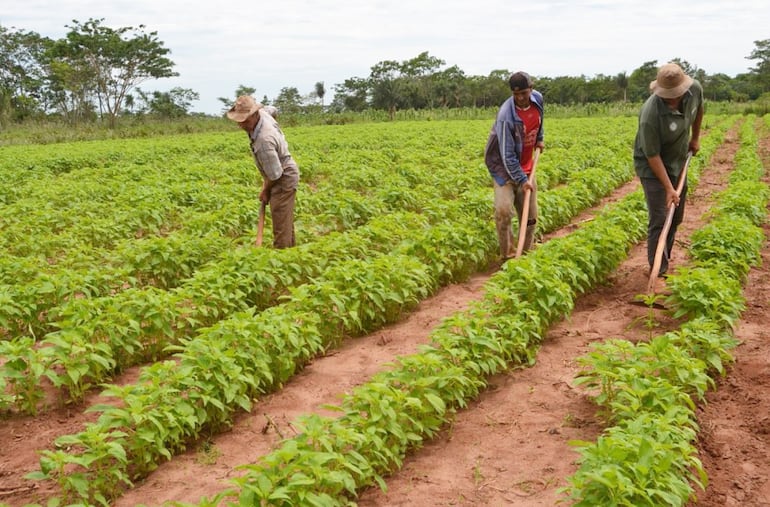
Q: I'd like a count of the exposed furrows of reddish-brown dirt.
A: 4